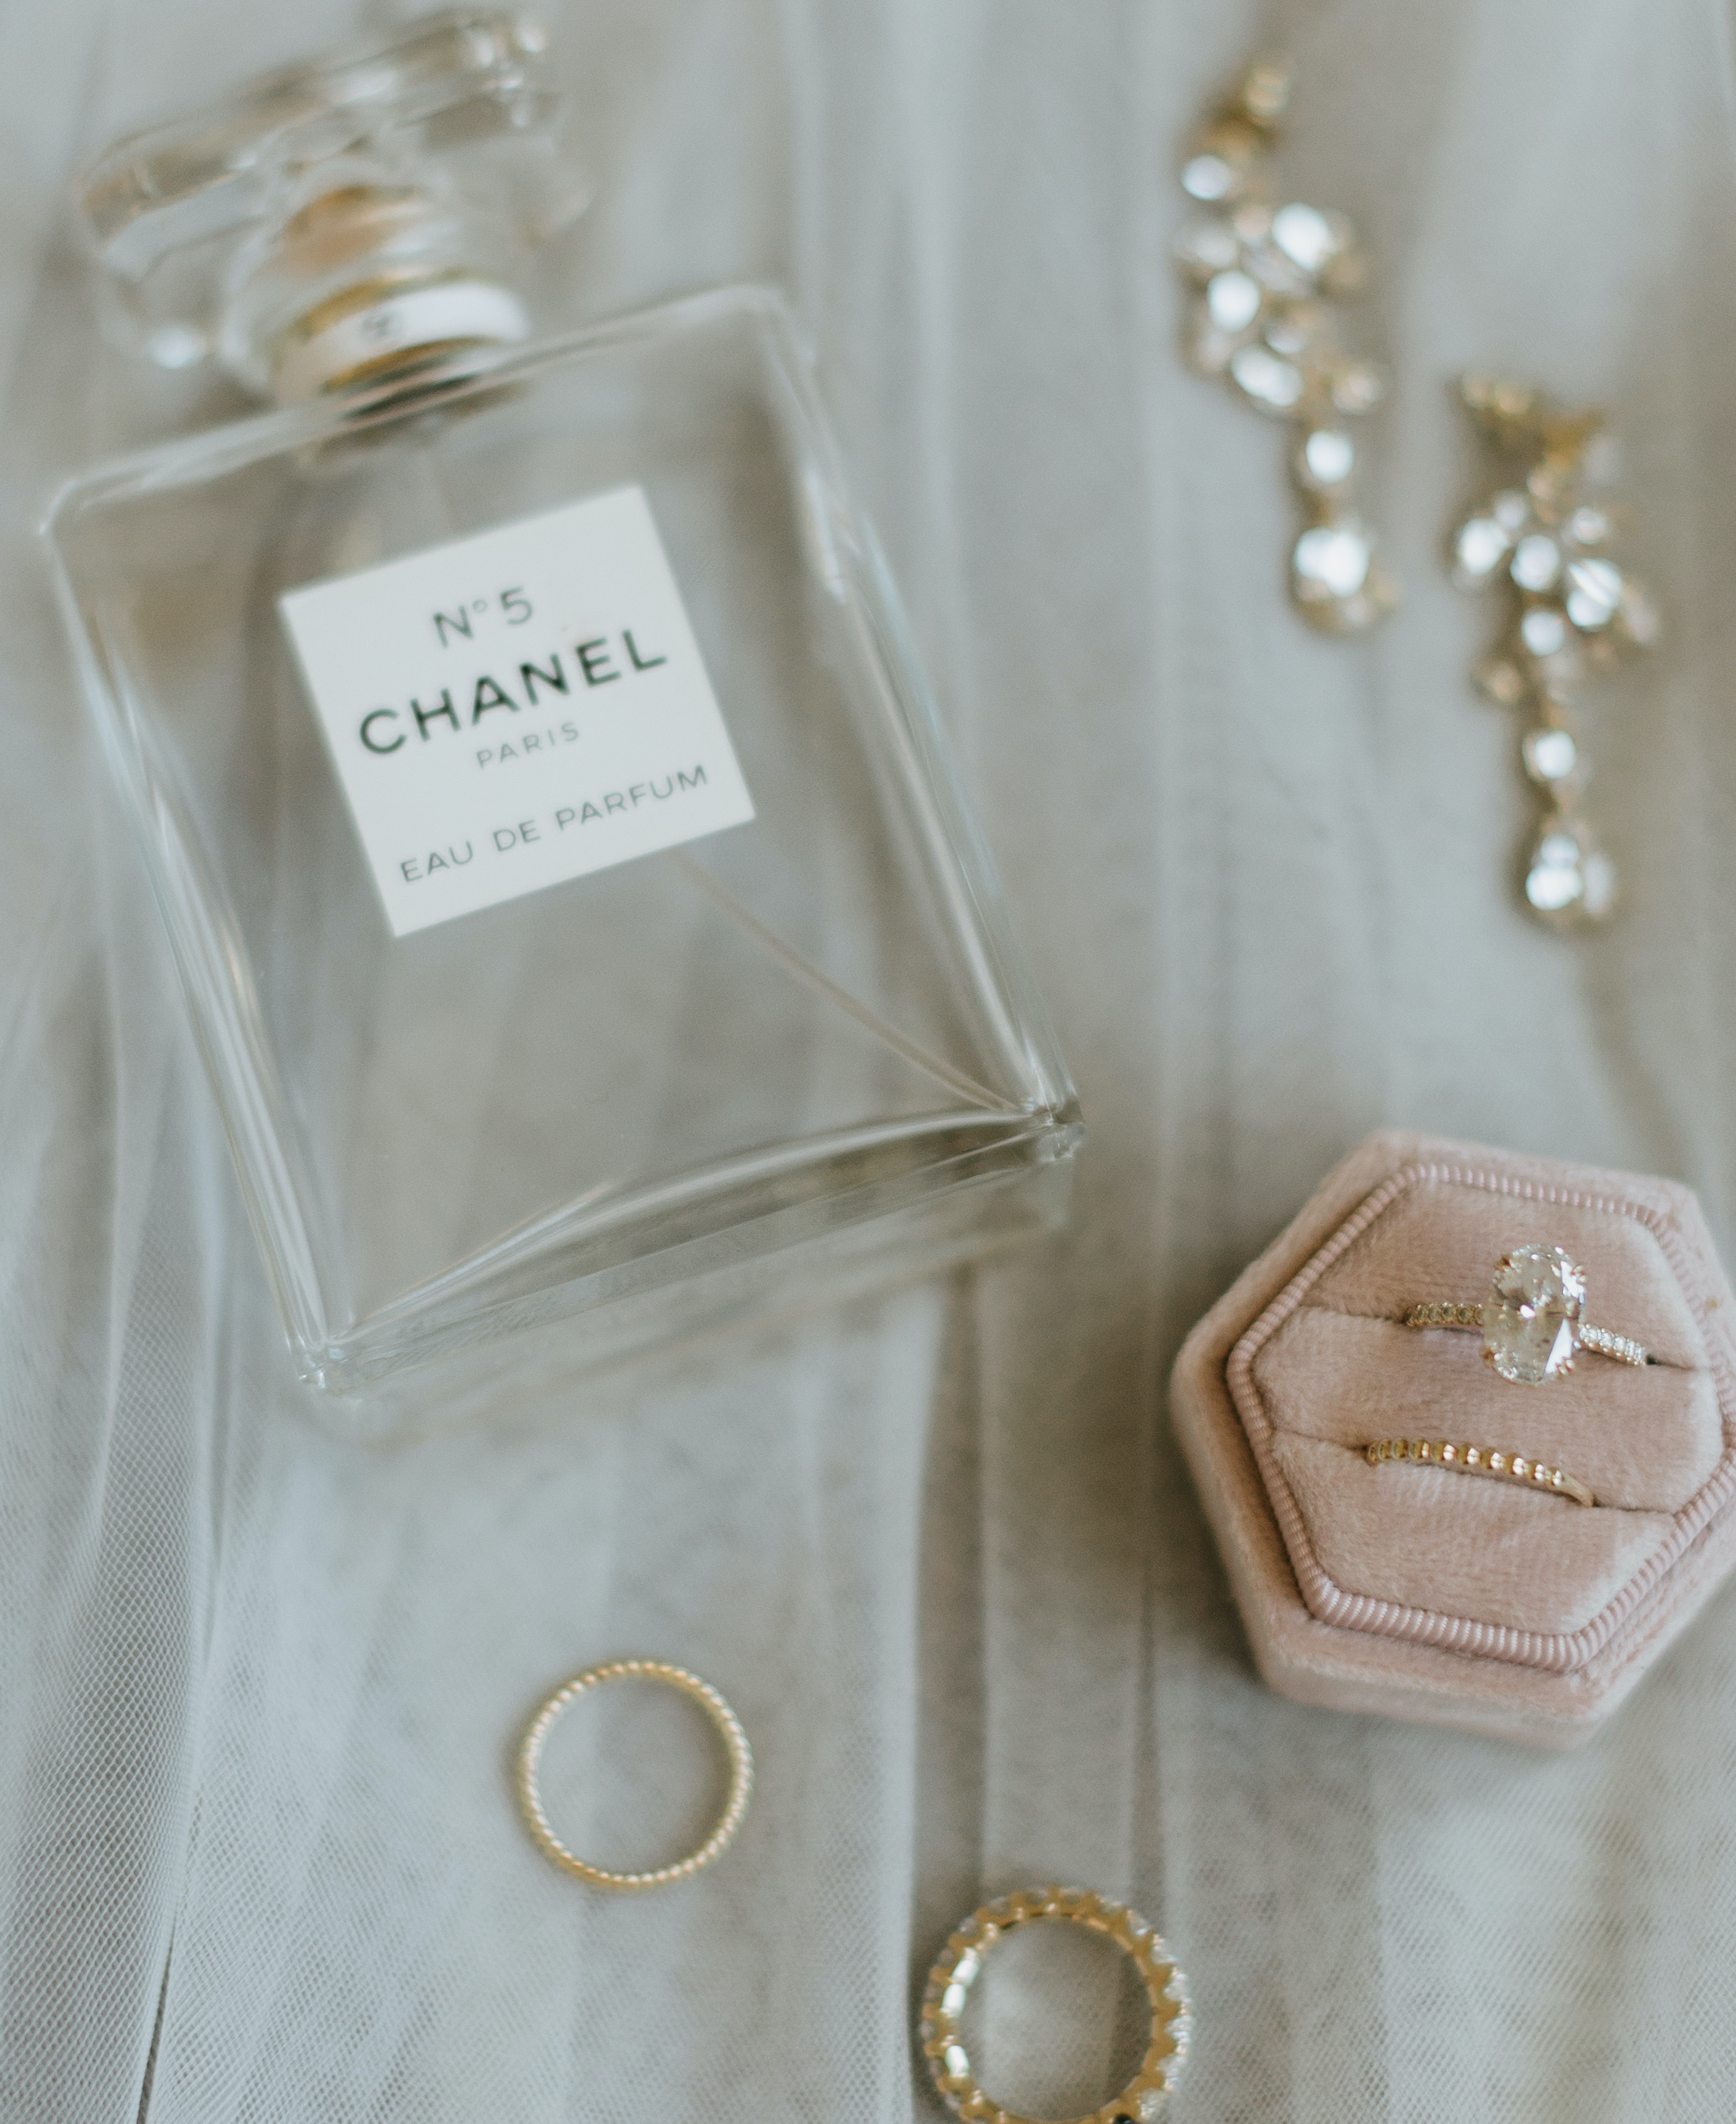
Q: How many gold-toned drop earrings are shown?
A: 2